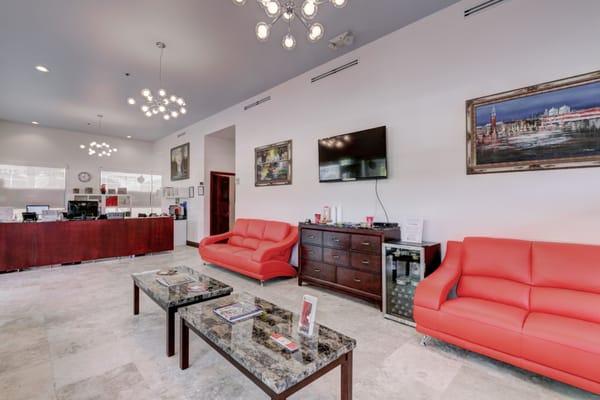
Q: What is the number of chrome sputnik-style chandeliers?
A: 3